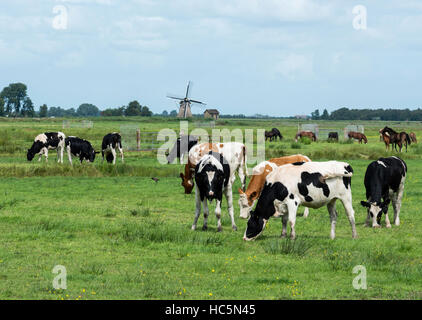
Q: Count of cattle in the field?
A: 9